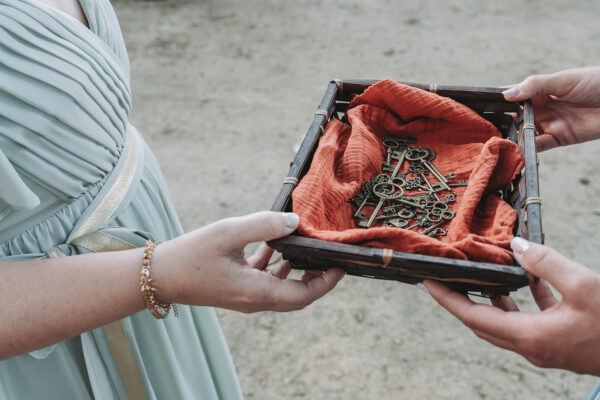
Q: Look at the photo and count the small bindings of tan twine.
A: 7